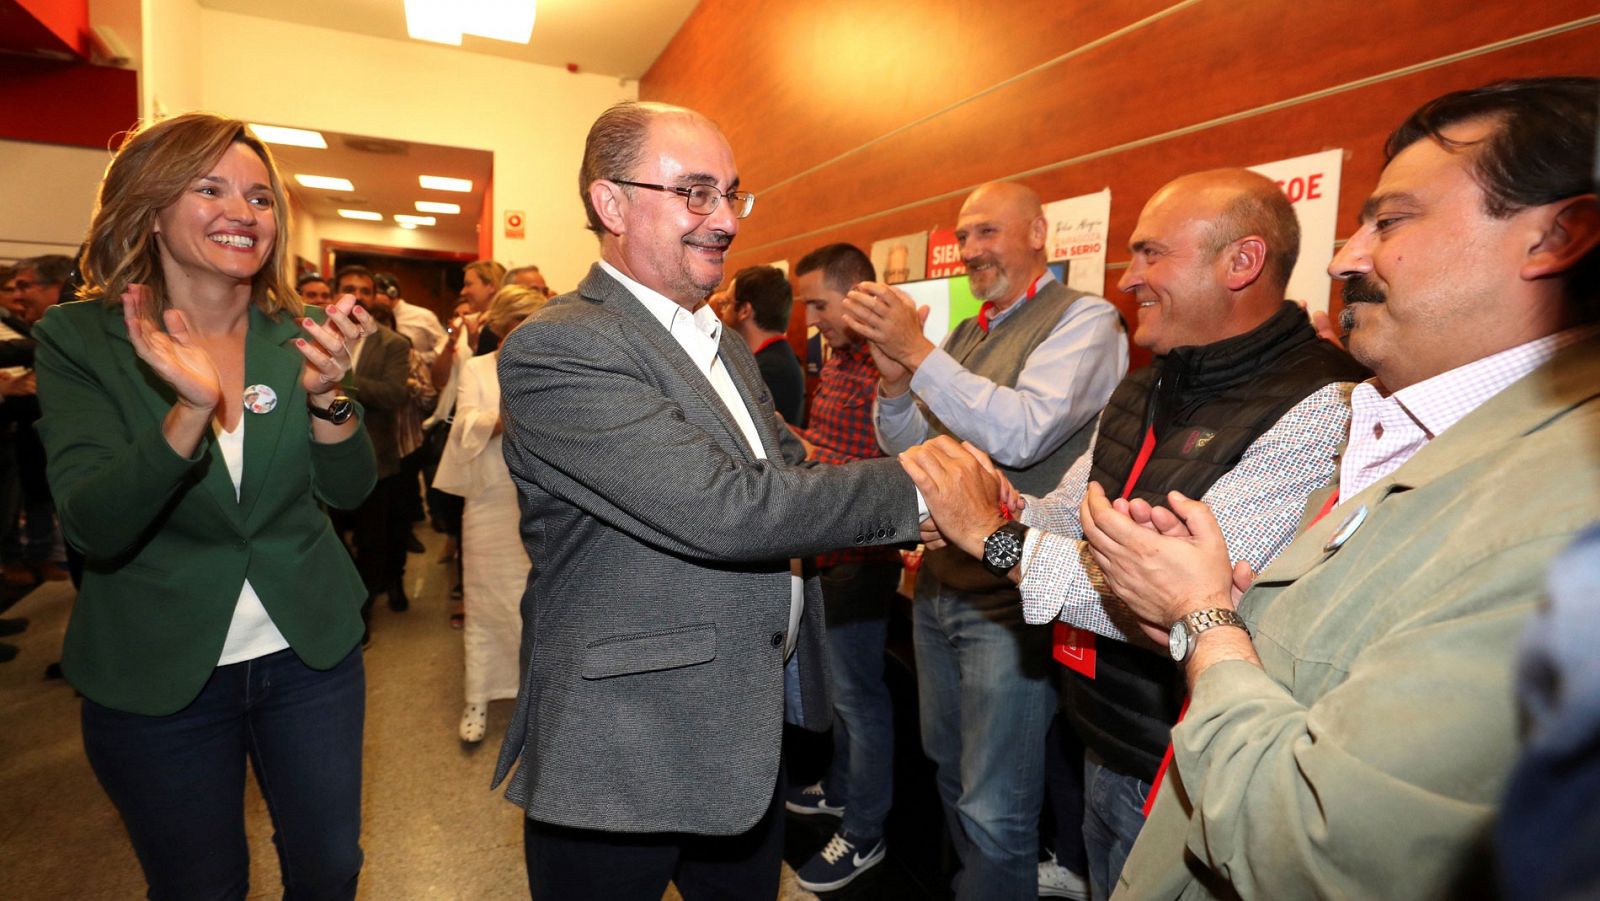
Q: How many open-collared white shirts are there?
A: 1